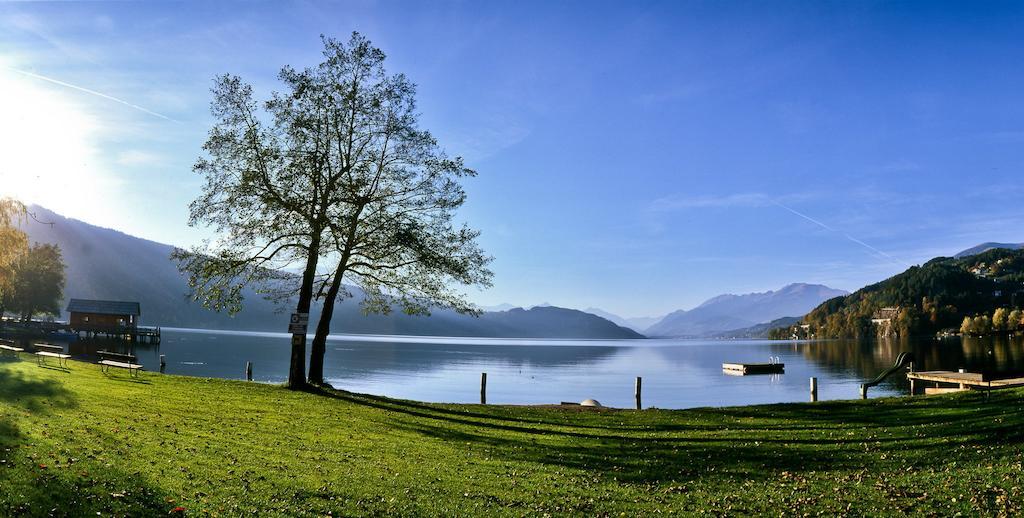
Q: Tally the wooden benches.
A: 3